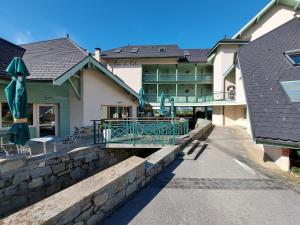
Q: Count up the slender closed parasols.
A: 4